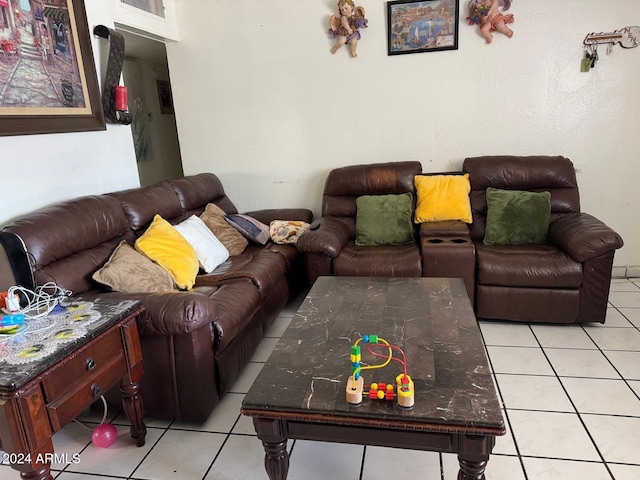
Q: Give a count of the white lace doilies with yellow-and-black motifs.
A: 1